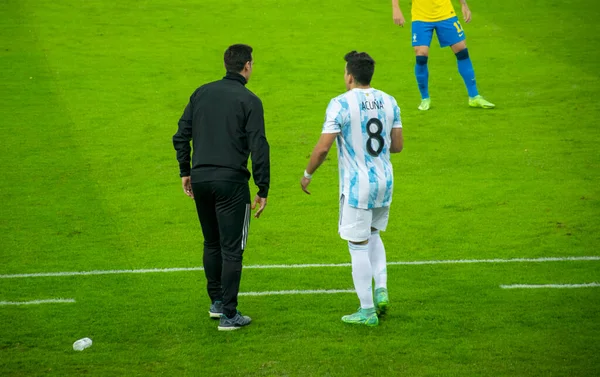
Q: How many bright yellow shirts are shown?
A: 1